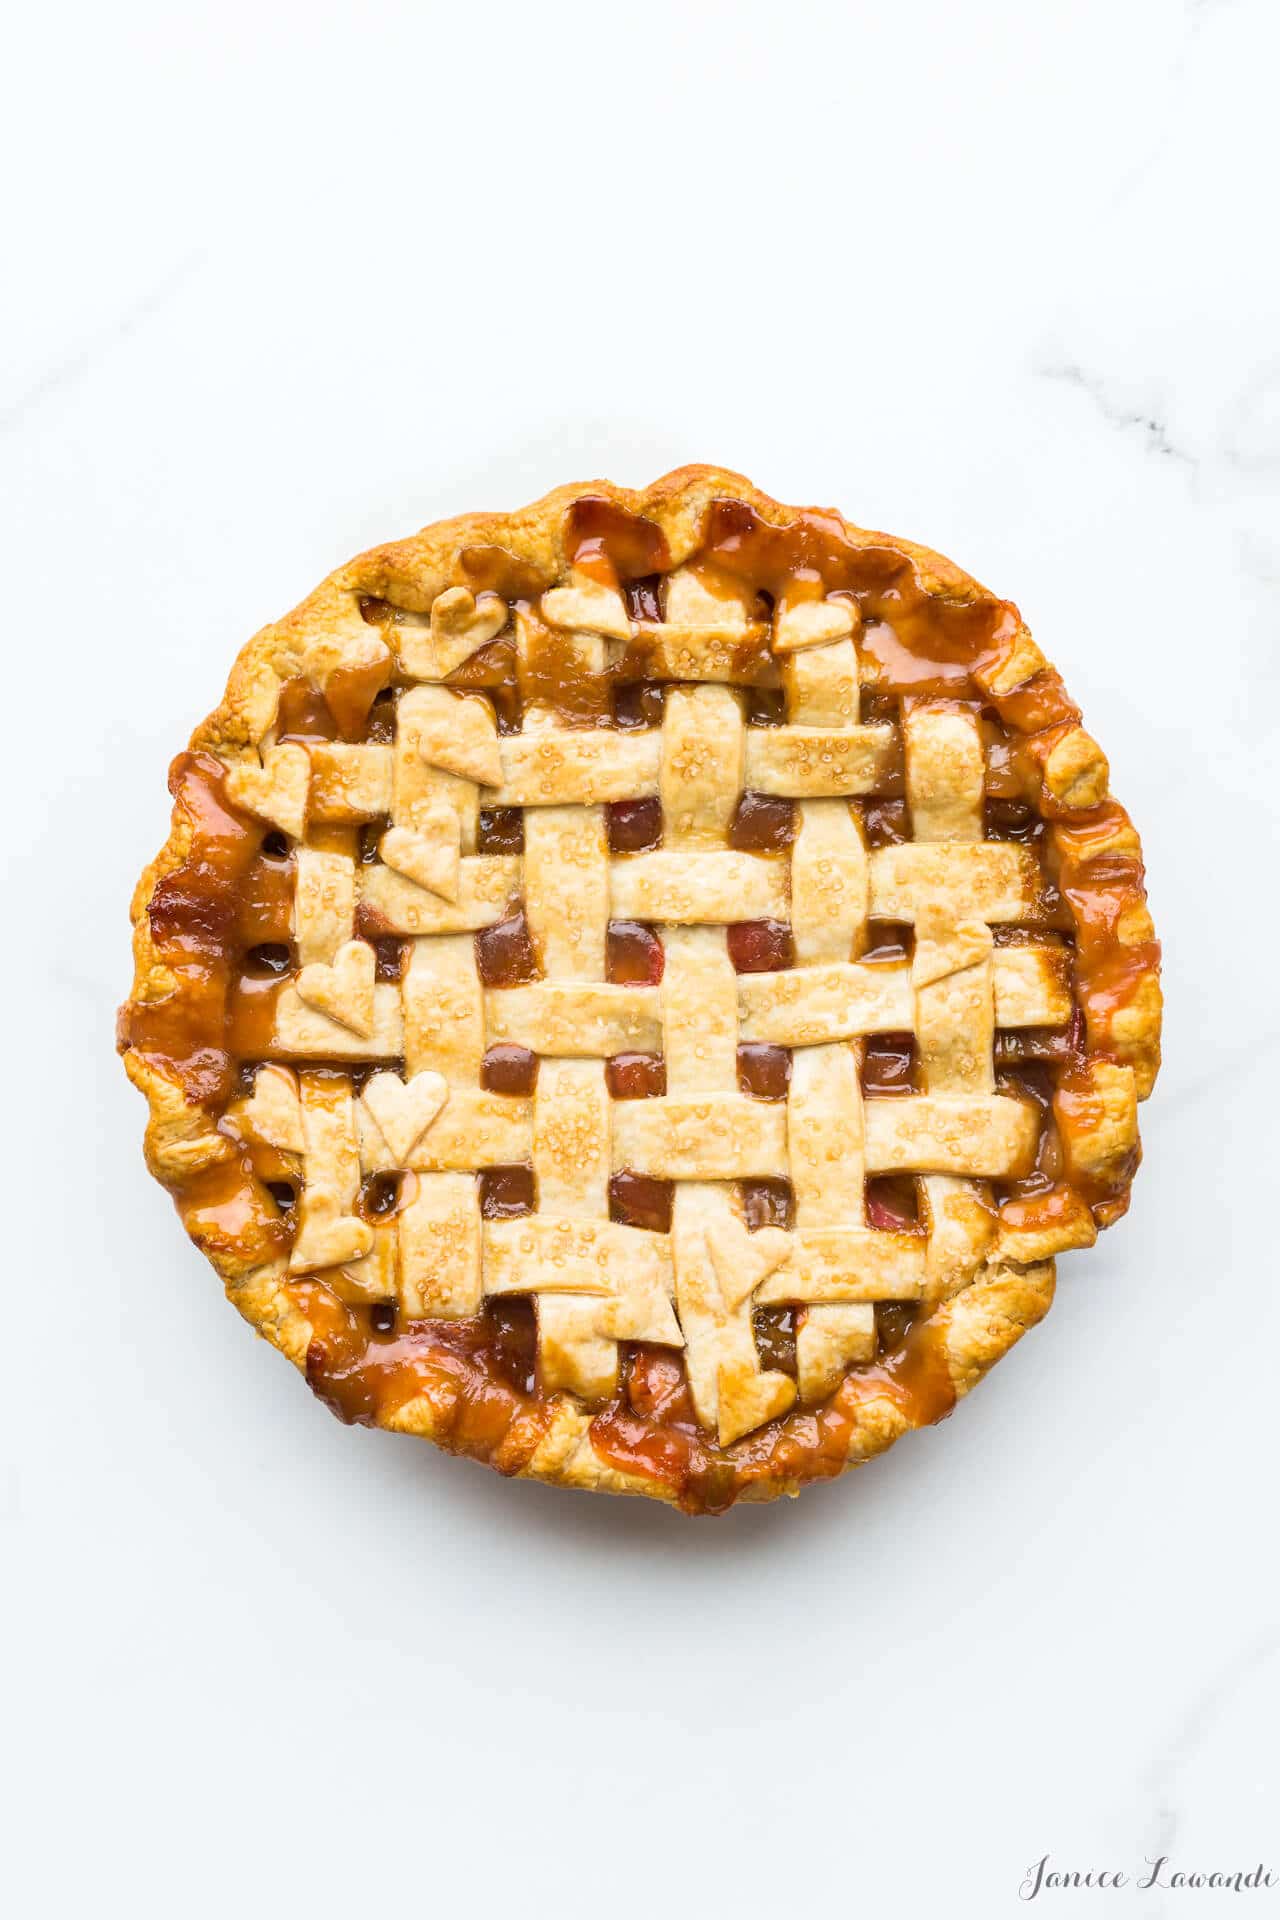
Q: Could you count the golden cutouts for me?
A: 14